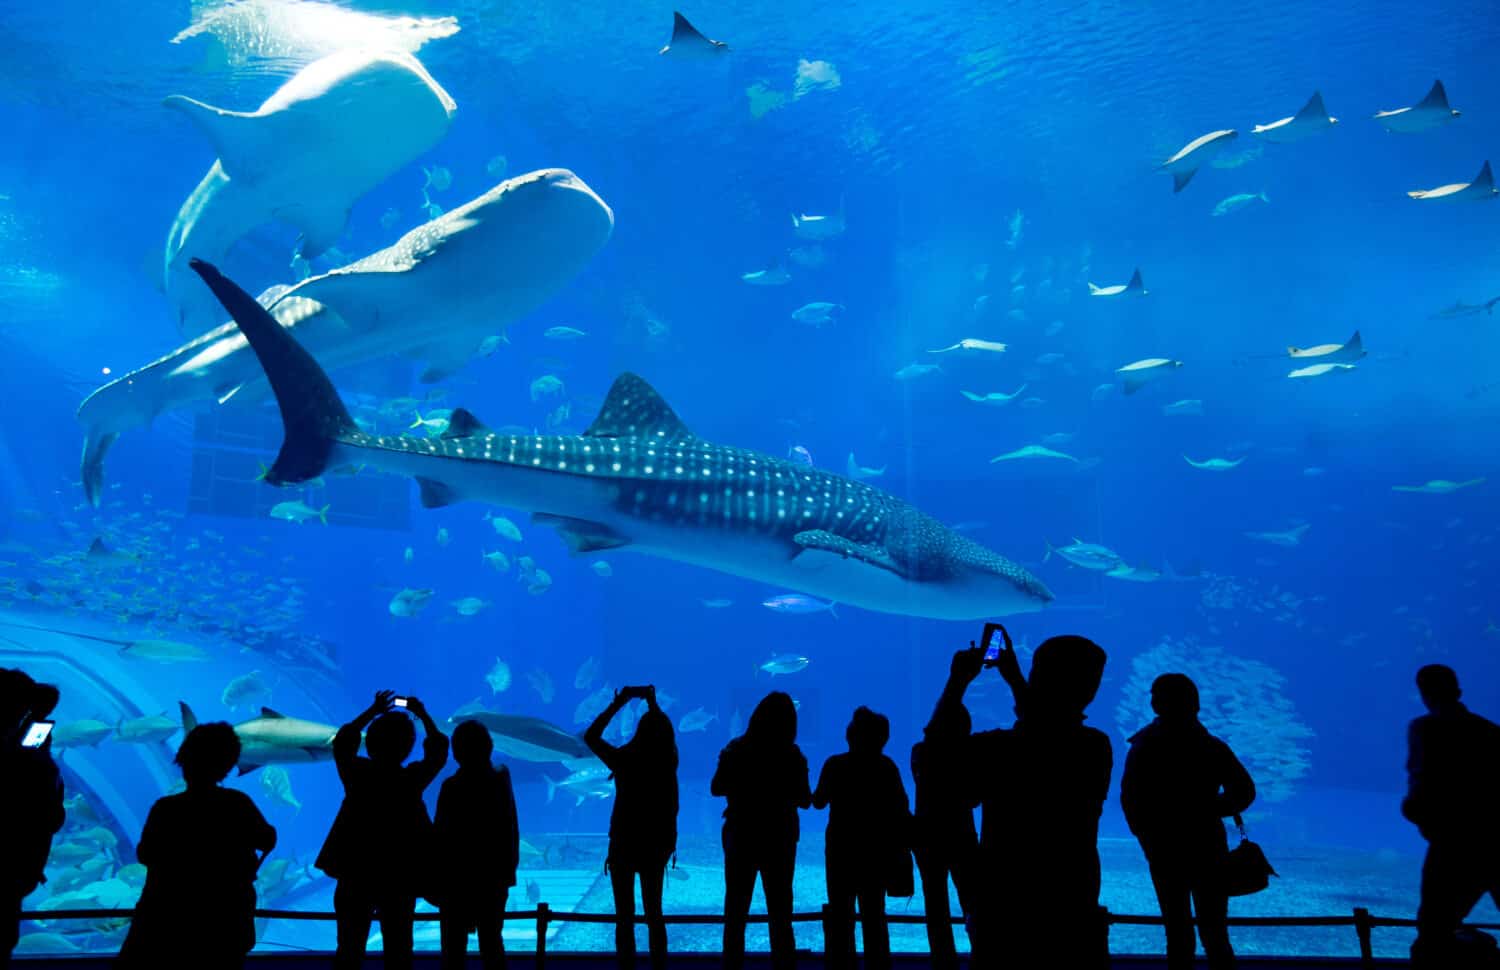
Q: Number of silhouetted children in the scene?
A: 0